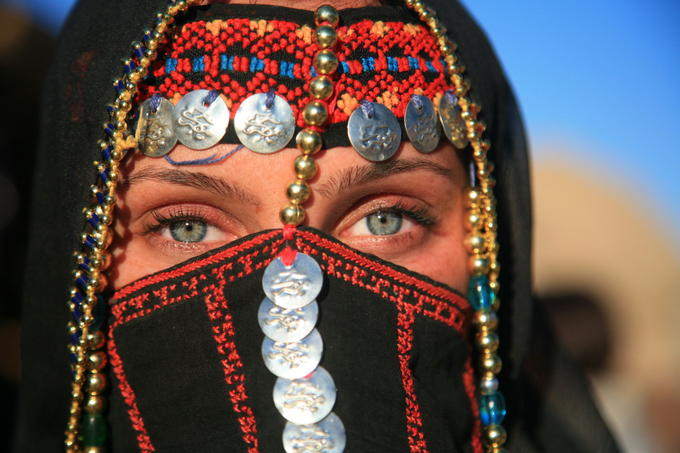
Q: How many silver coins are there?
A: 11